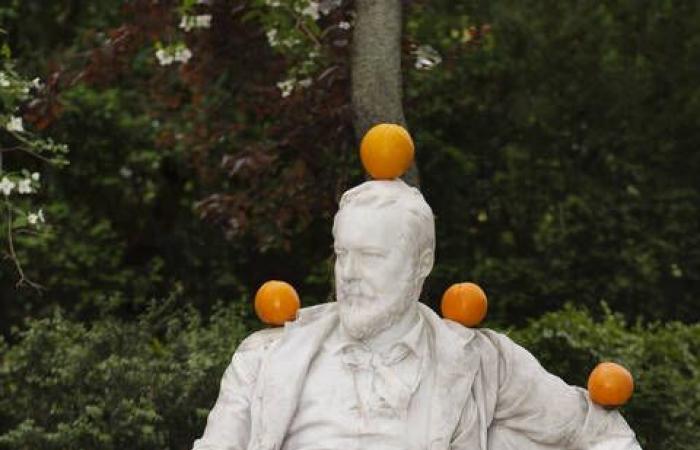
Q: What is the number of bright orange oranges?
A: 4